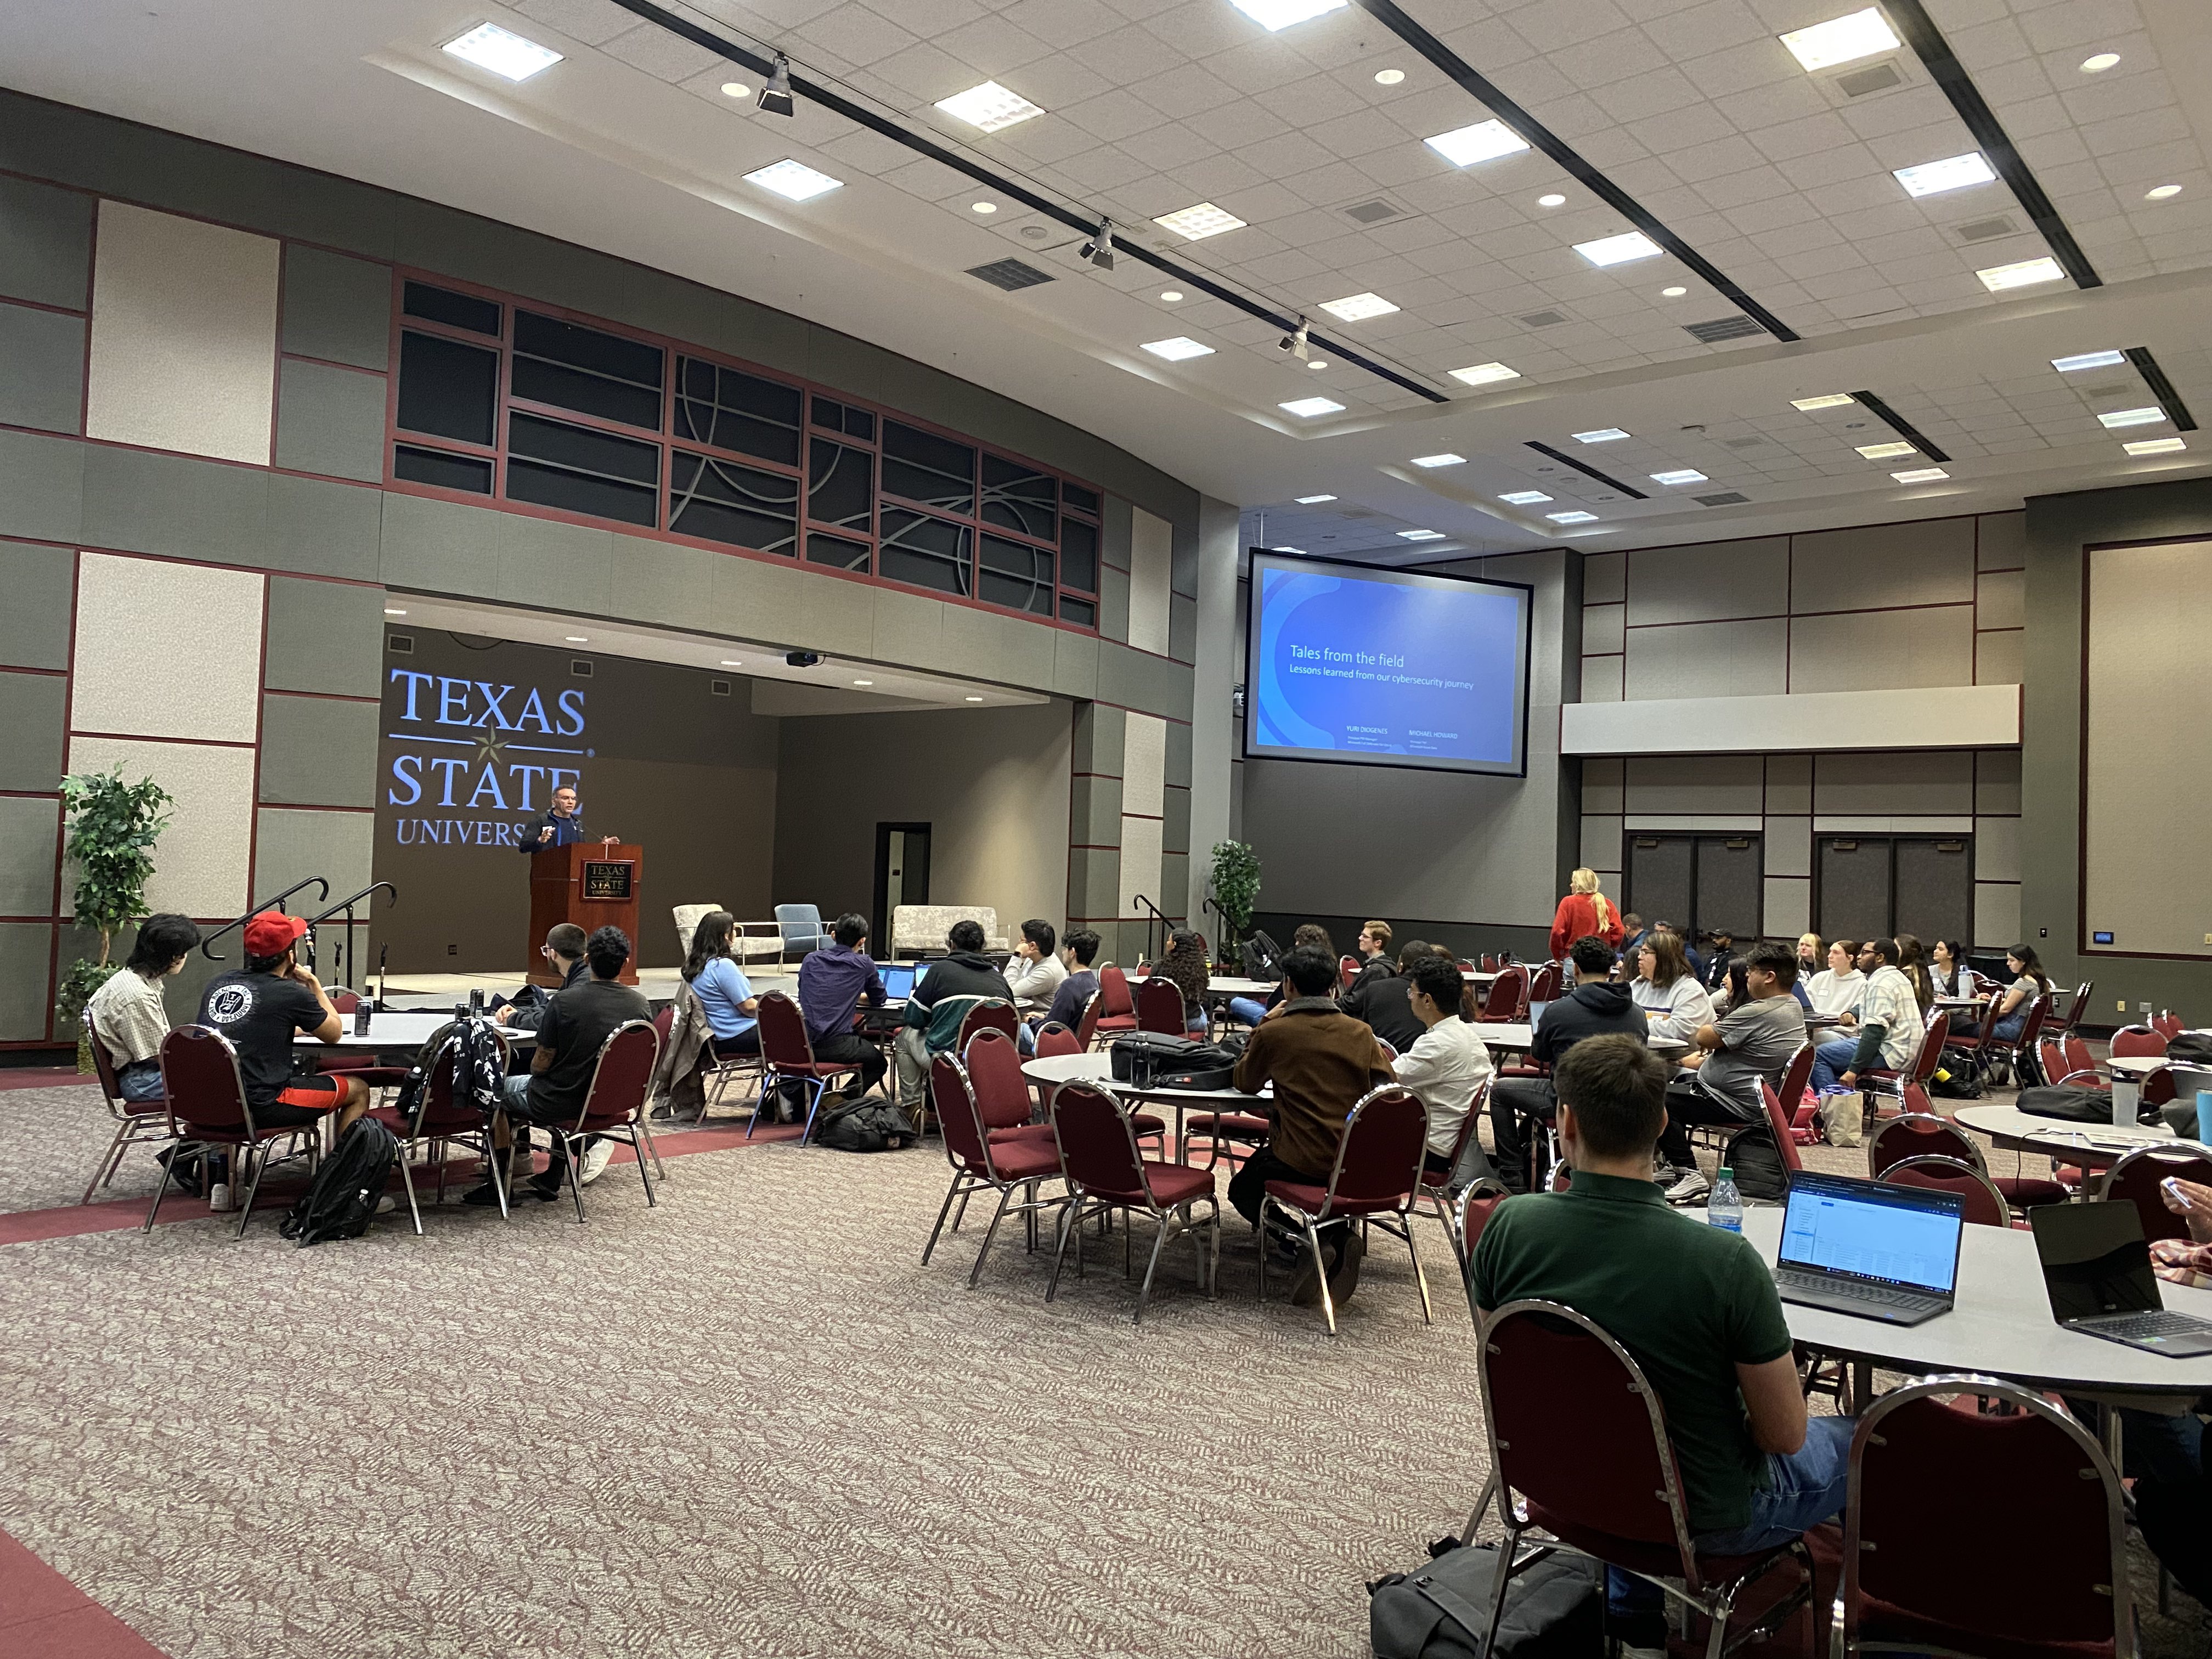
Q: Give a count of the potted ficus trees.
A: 2